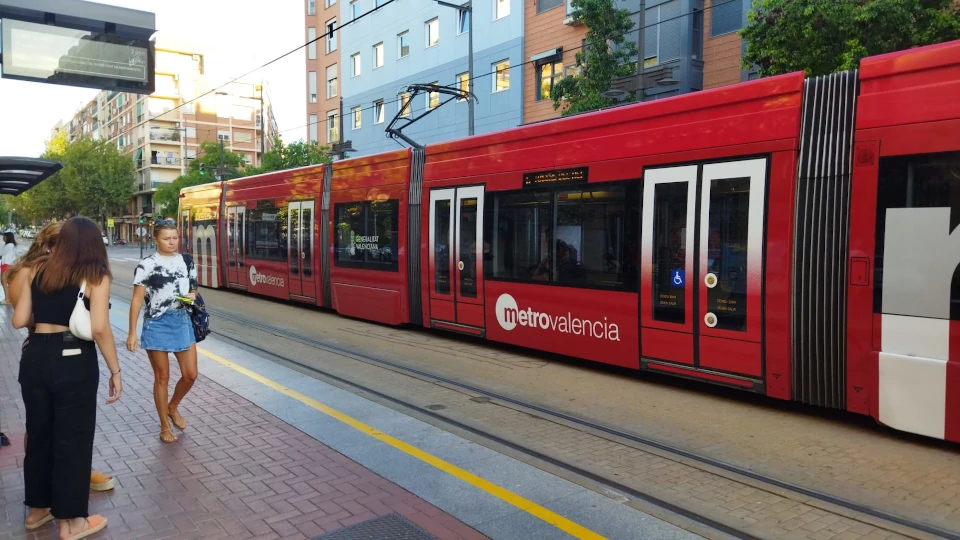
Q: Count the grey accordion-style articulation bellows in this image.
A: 4